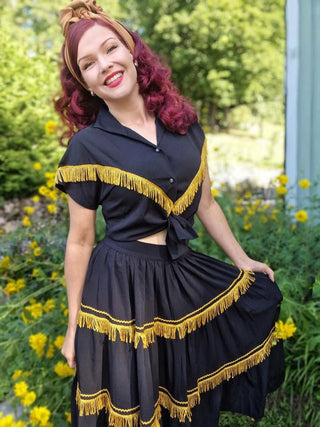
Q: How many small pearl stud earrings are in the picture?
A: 2